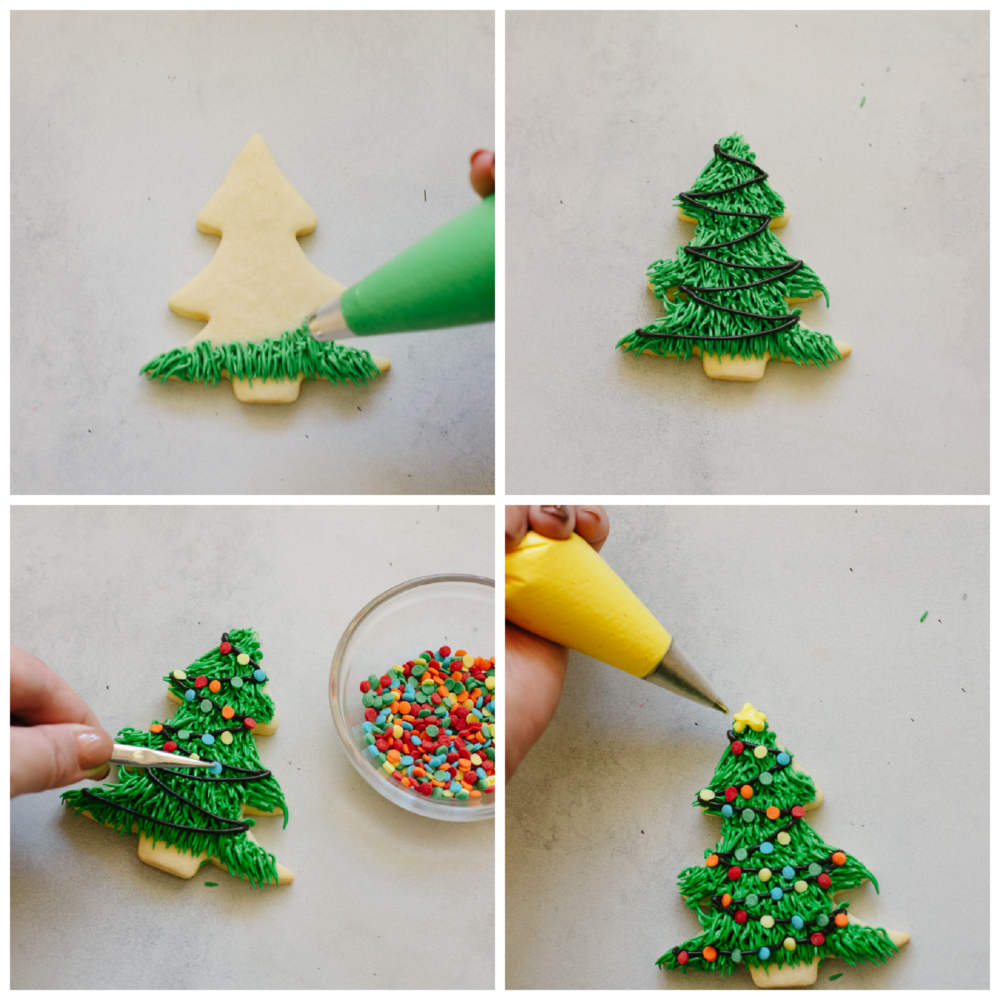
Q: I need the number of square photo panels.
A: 4